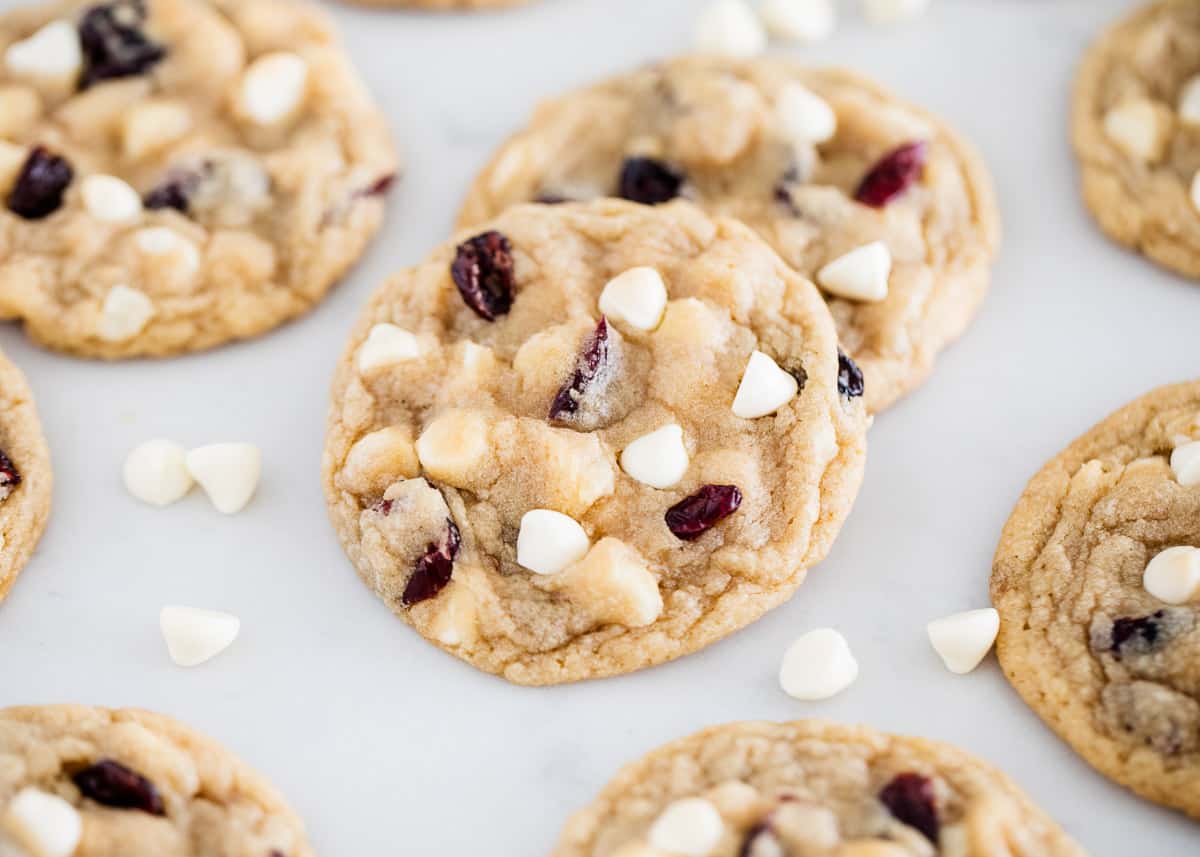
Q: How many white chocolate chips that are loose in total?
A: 8